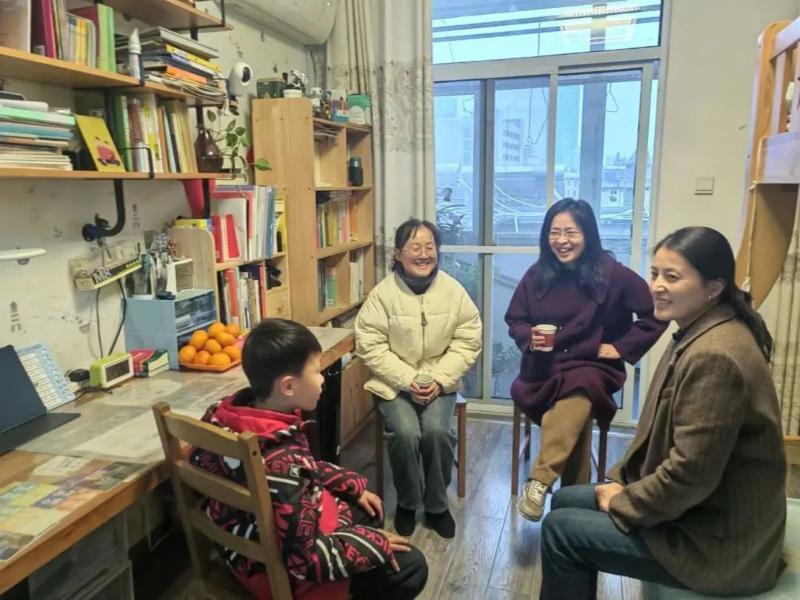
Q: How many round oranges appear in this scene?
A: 9